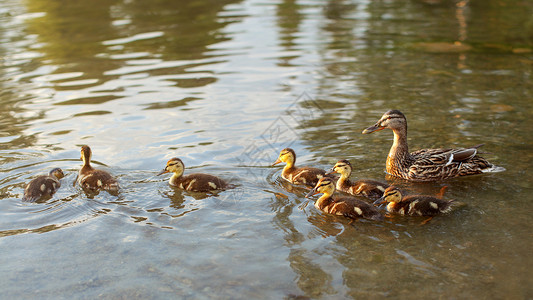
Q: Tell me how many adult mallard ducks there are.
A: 1